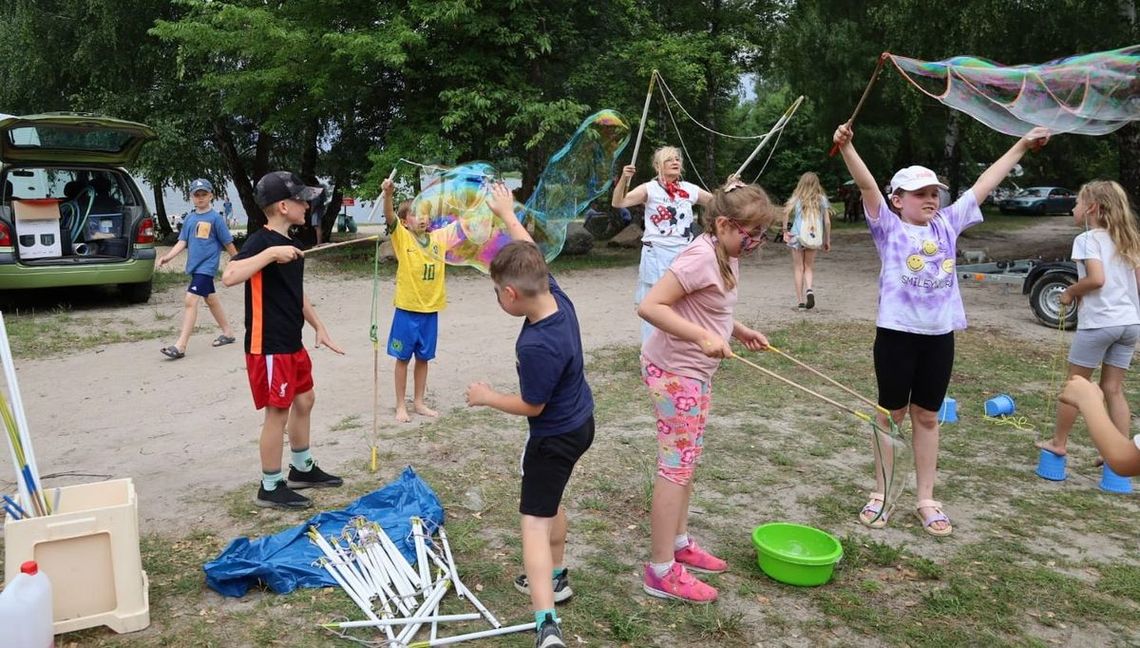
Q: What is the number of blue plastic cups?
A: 4